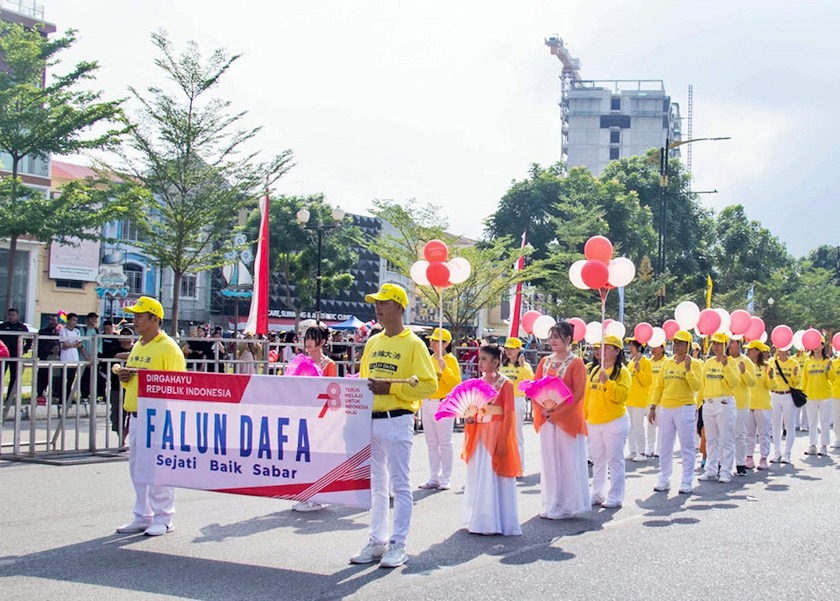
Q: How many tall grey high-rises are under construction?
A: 1